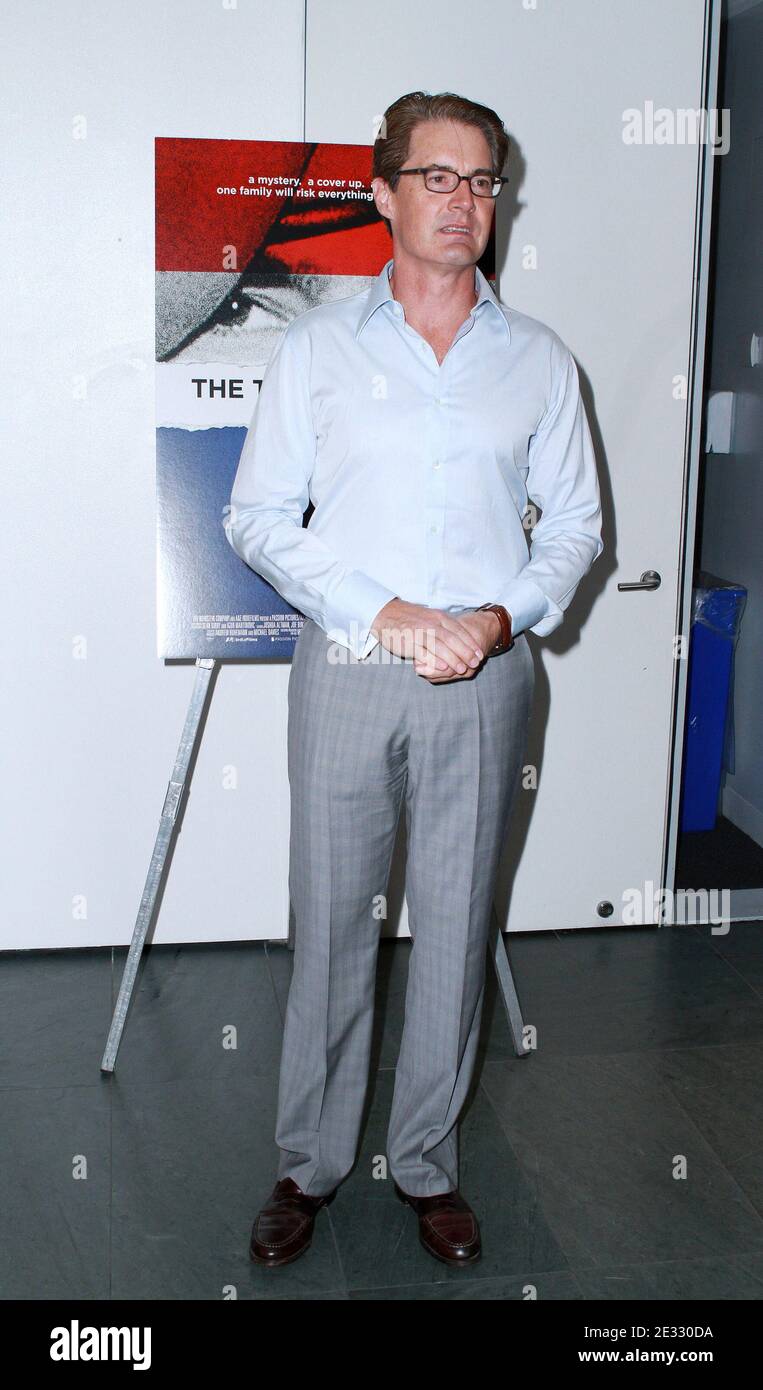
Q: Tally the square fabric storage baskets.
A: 0